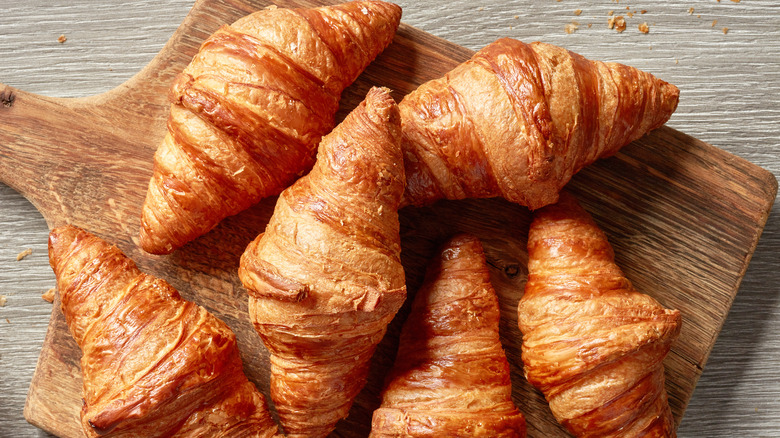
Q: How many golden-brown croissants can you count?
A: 6